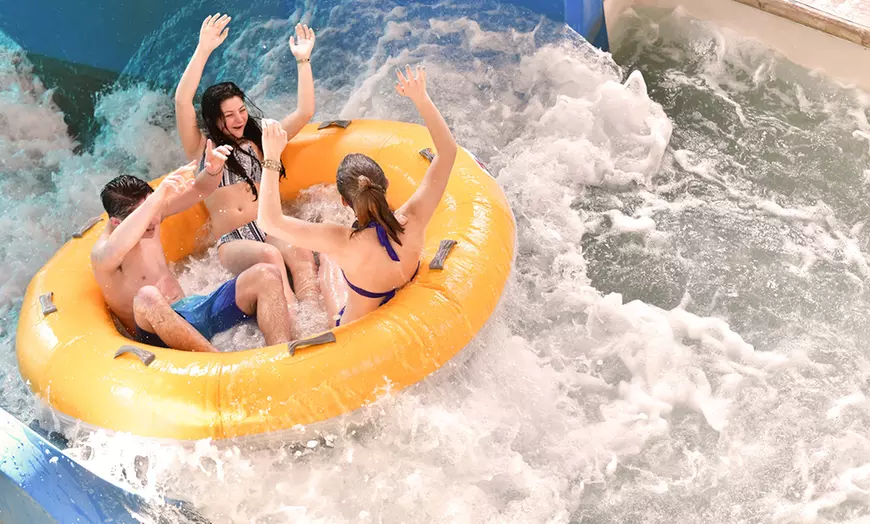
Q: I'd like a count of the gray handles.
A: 7